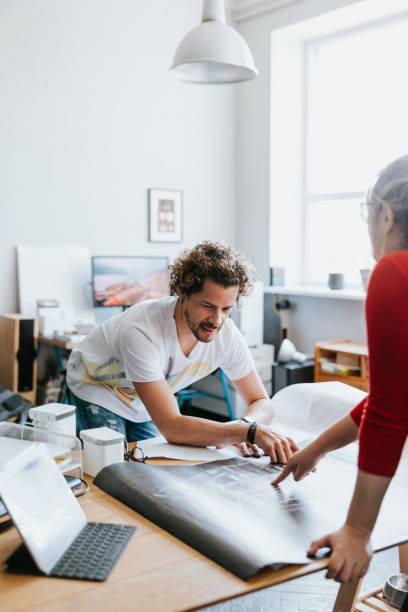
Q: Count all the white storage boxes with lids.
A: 2